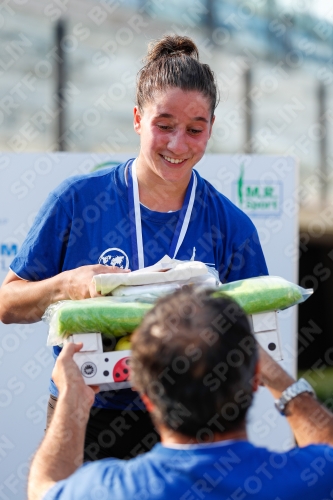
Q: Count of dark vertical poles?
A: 3